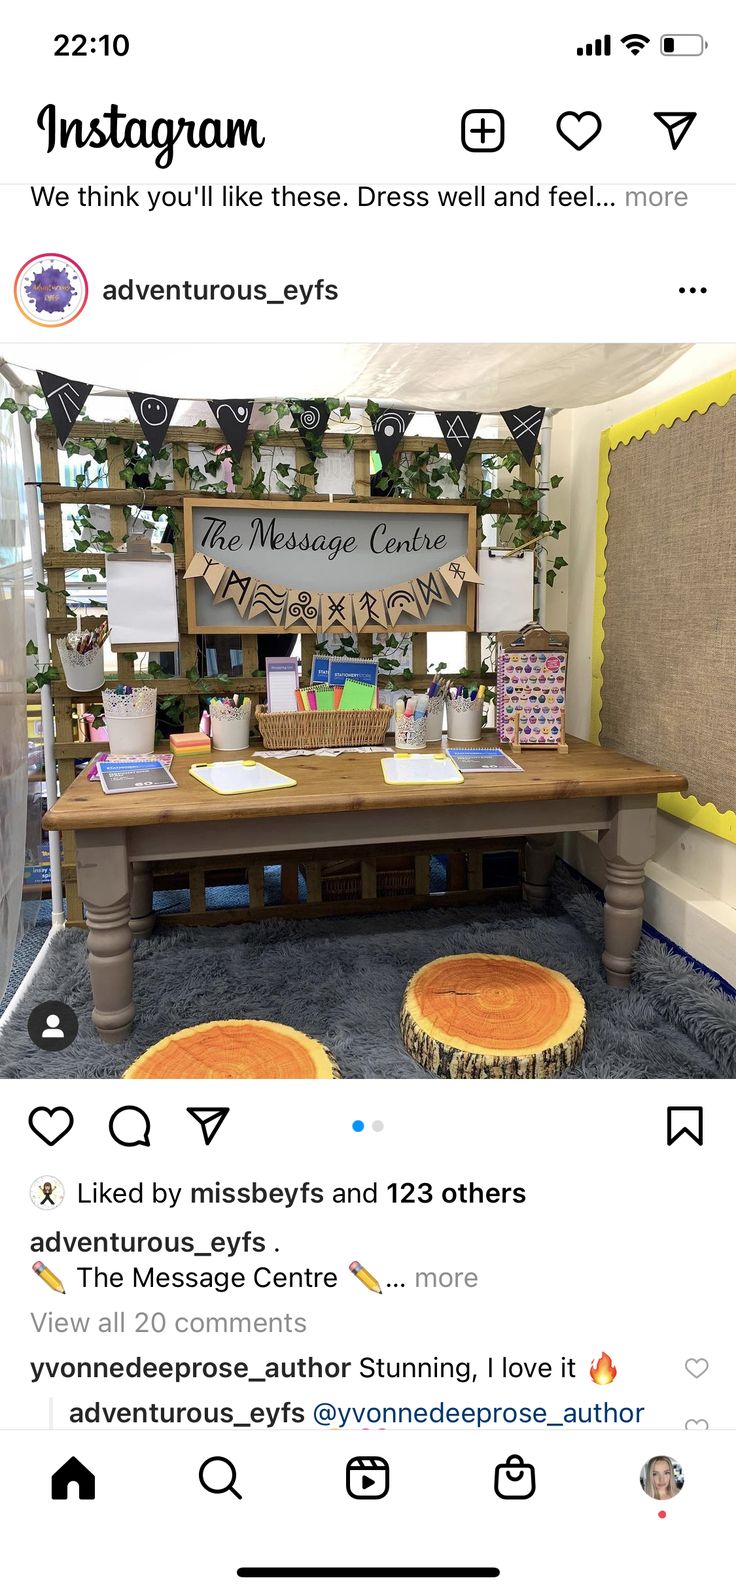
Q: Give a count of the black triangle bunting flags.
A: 7